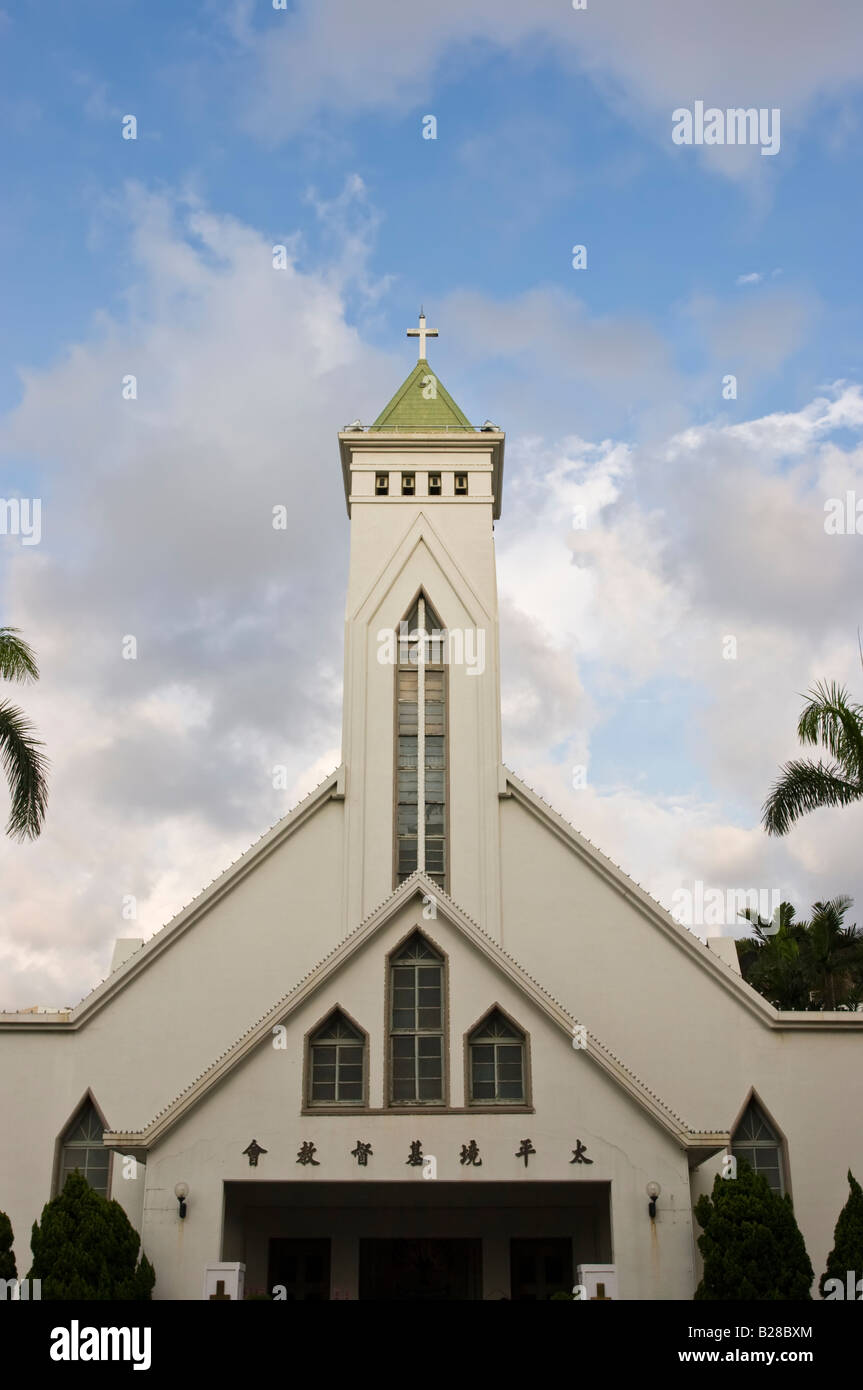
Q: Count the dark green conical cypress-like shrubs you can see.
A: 4